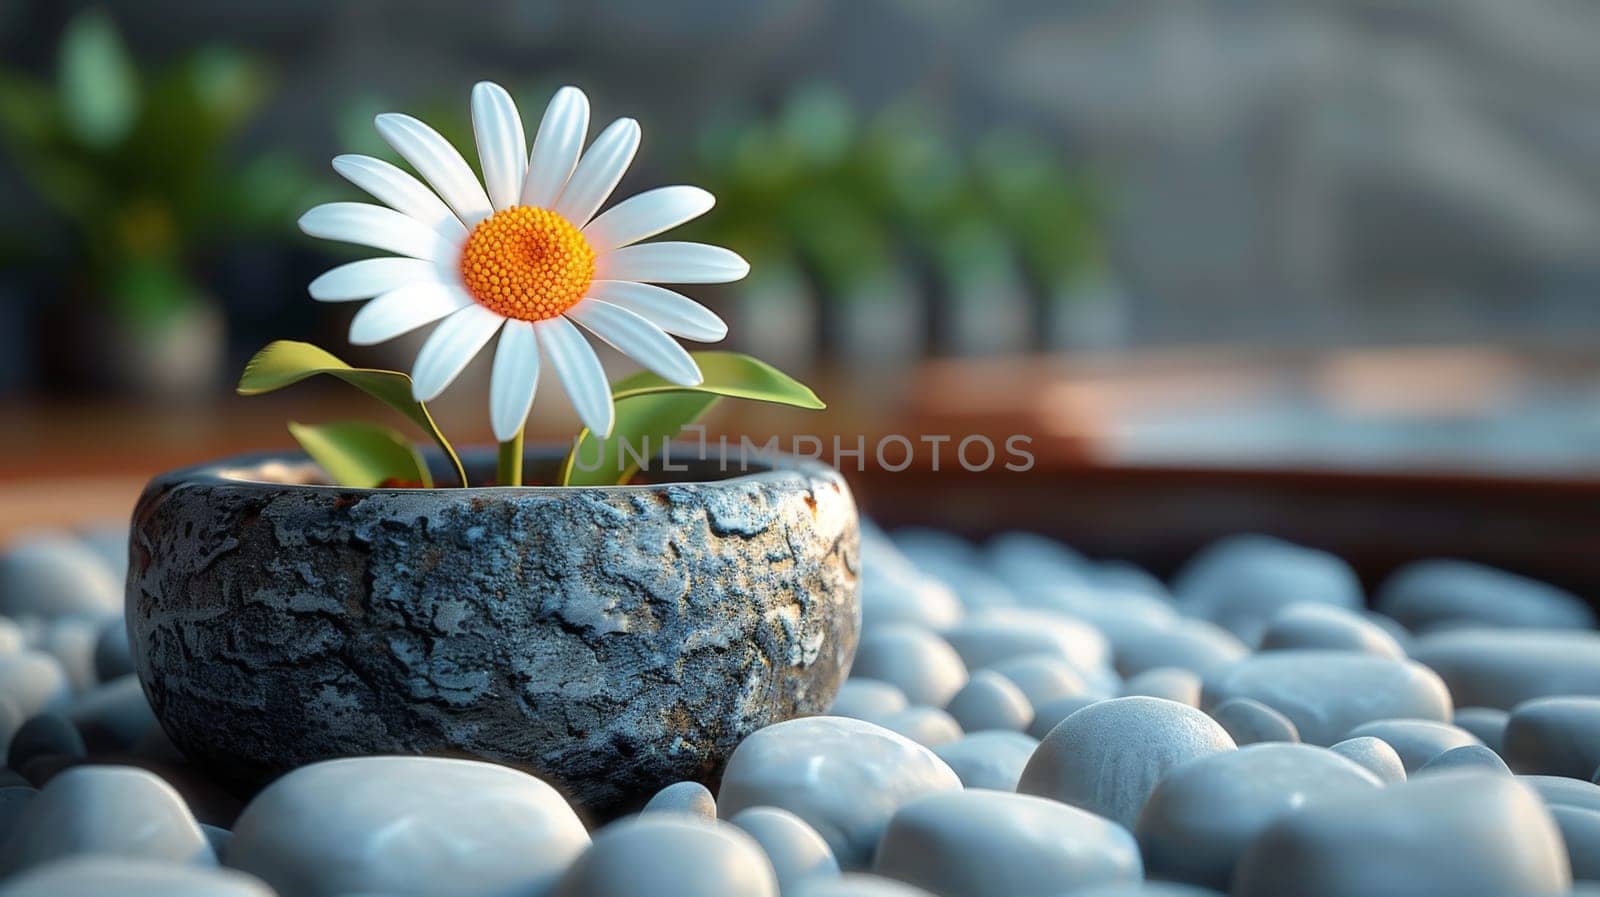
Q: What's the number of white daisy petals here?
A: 15